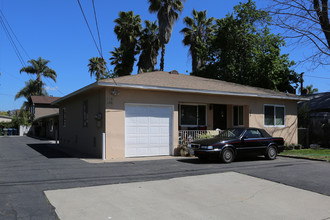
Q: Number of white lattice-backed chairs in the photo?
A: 0